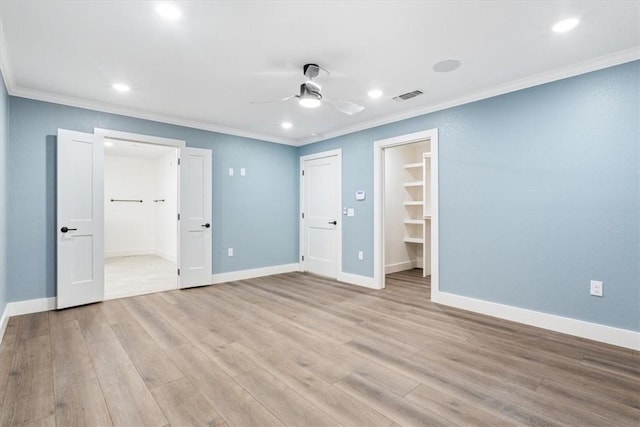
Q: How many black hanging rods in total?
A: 2